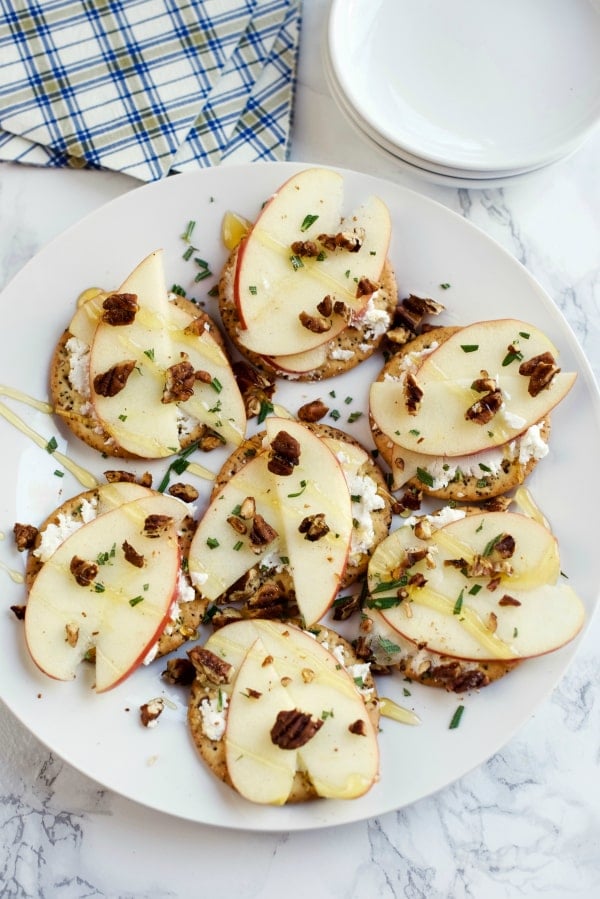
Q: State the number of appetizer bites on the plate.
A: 7